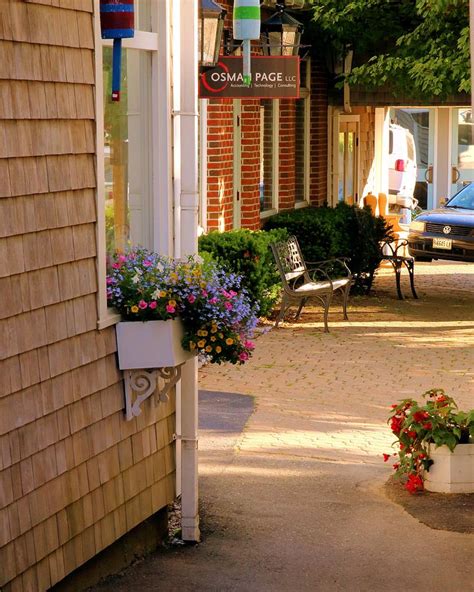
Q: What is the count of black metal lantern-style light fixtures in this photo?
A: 2